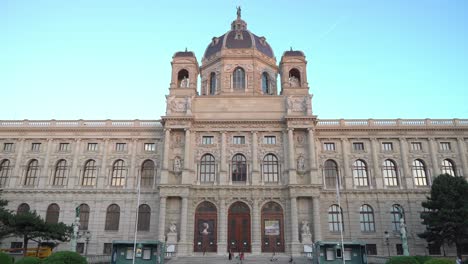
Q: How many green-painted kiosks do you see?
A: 2